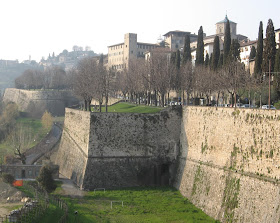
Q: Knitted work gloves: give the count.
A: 0